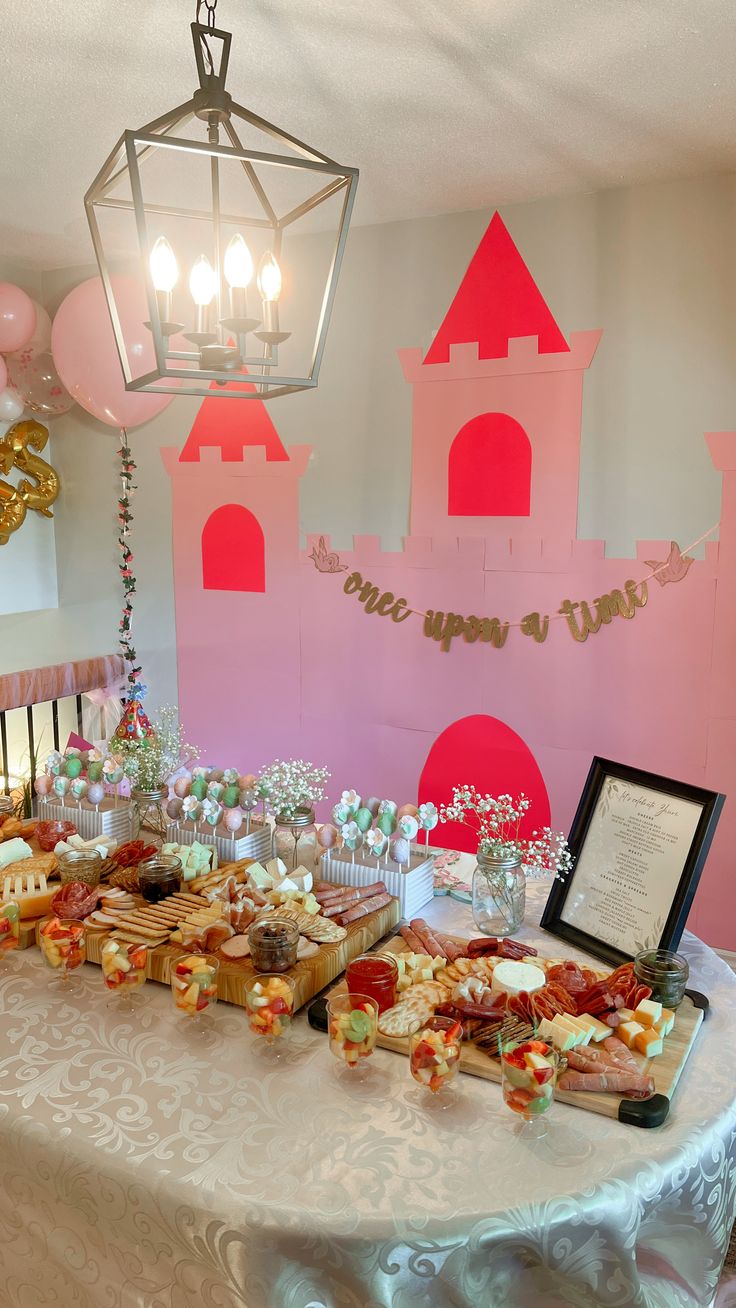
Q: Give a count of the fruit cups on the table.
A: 8